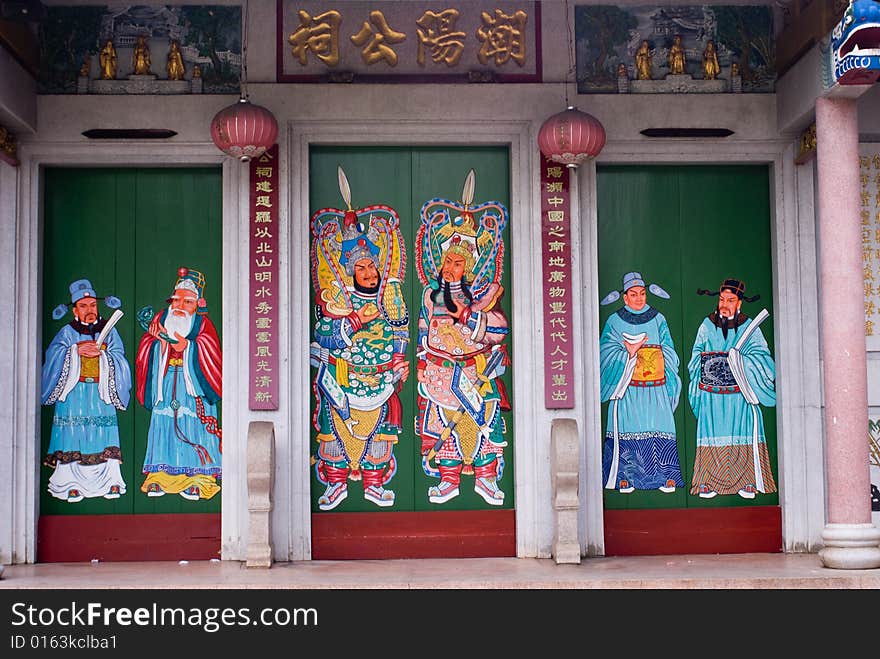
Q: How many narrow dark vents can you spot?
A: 2